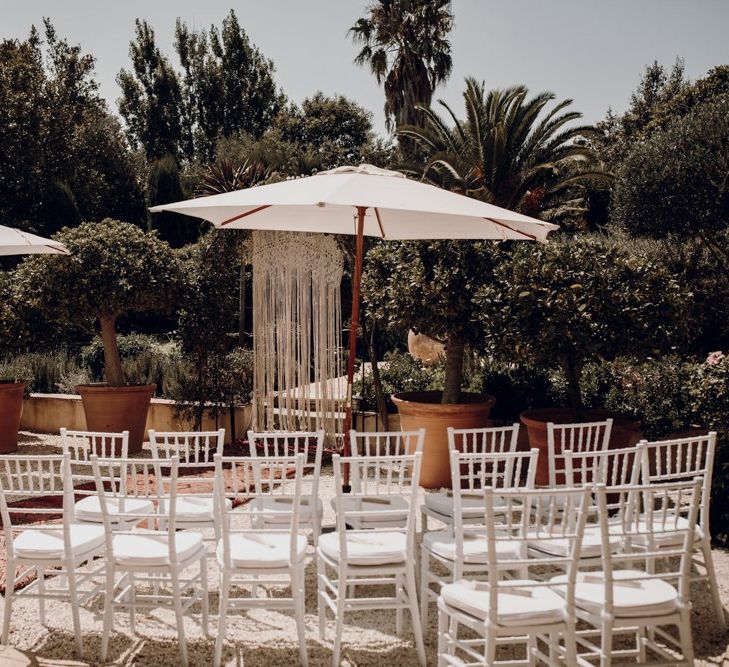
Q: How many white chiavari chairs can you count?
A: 15